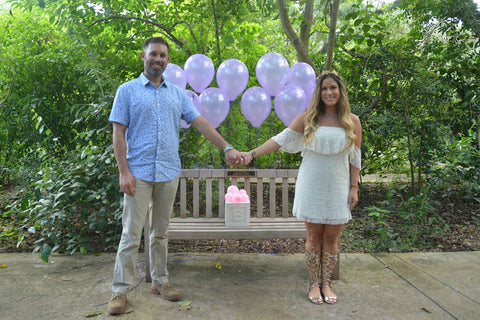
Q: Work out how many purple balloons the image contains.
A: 9